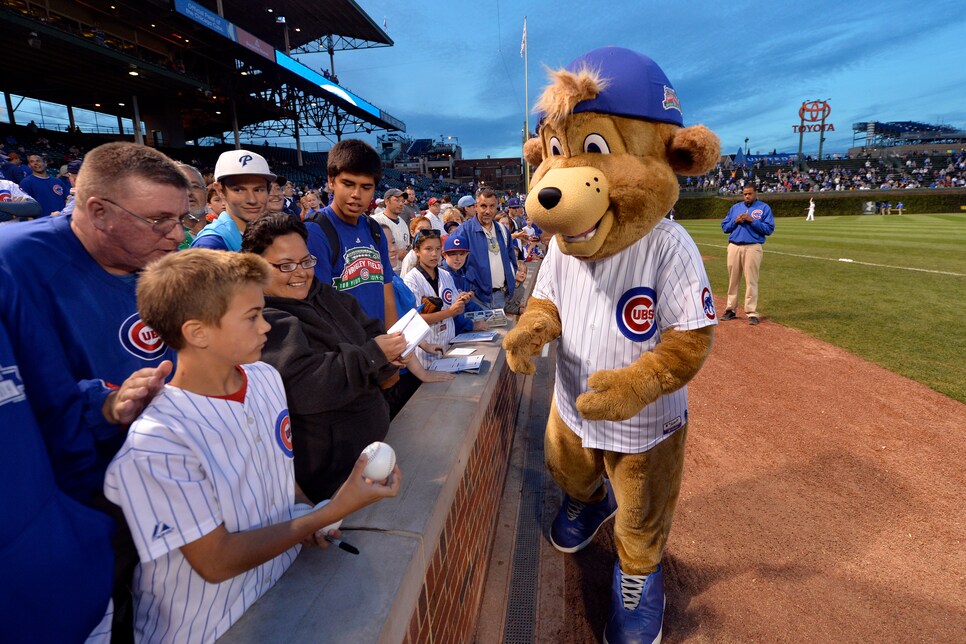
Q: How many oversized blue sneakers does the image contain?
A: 2